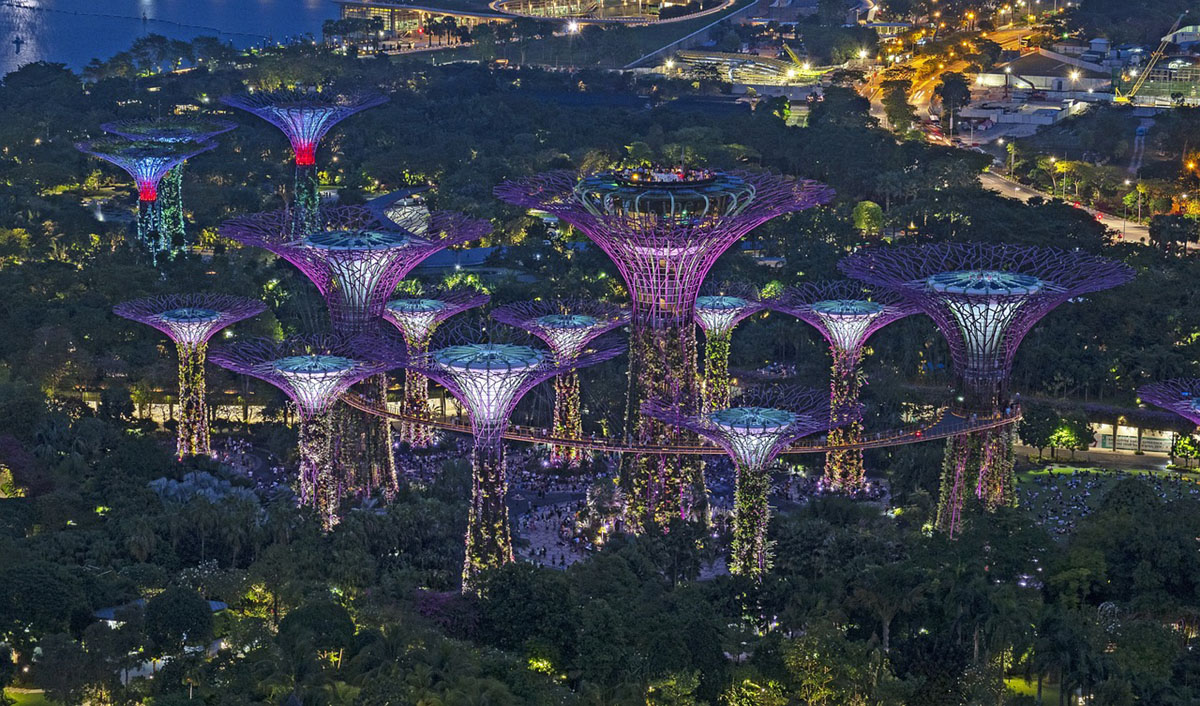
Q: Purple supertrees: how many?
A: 12